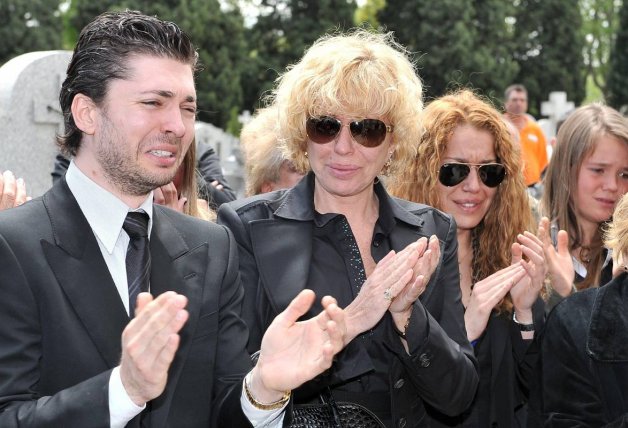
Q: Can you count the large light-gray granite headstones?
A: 1